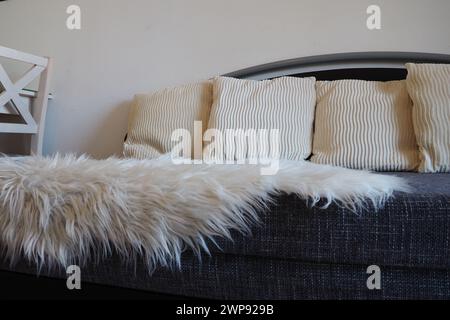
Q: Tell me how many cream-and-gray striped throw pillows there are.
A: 4